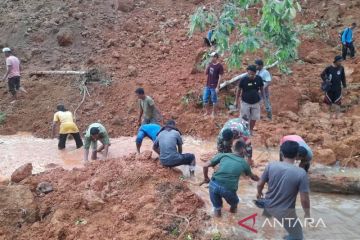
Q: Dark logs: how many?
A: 1